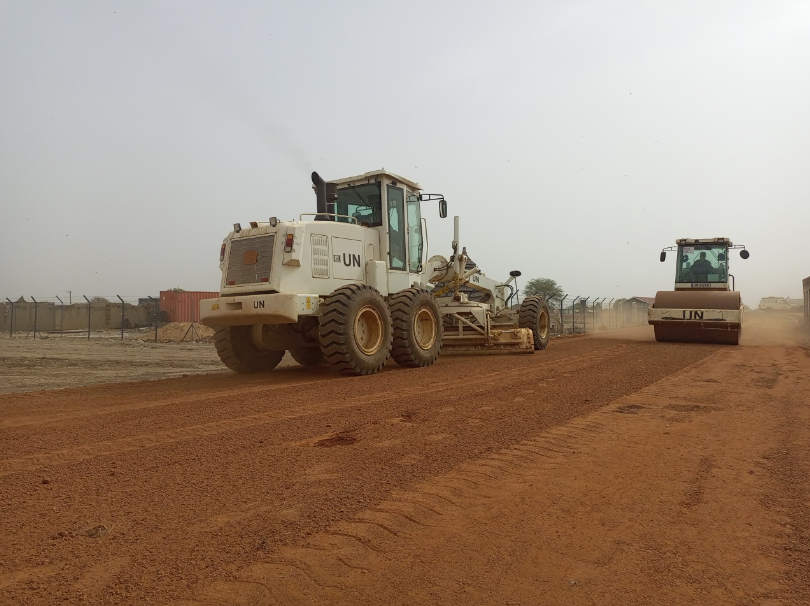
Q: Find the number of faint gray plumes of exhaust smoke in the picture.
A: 1